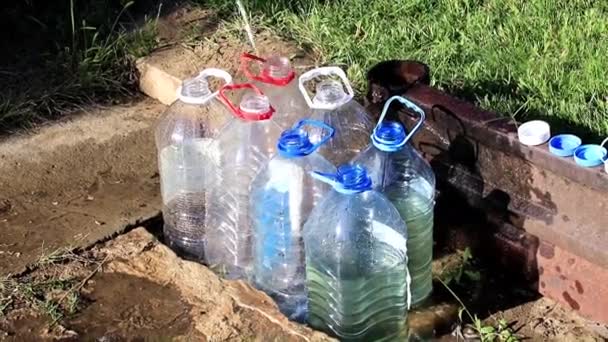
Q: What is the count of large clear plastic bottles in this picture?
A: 7